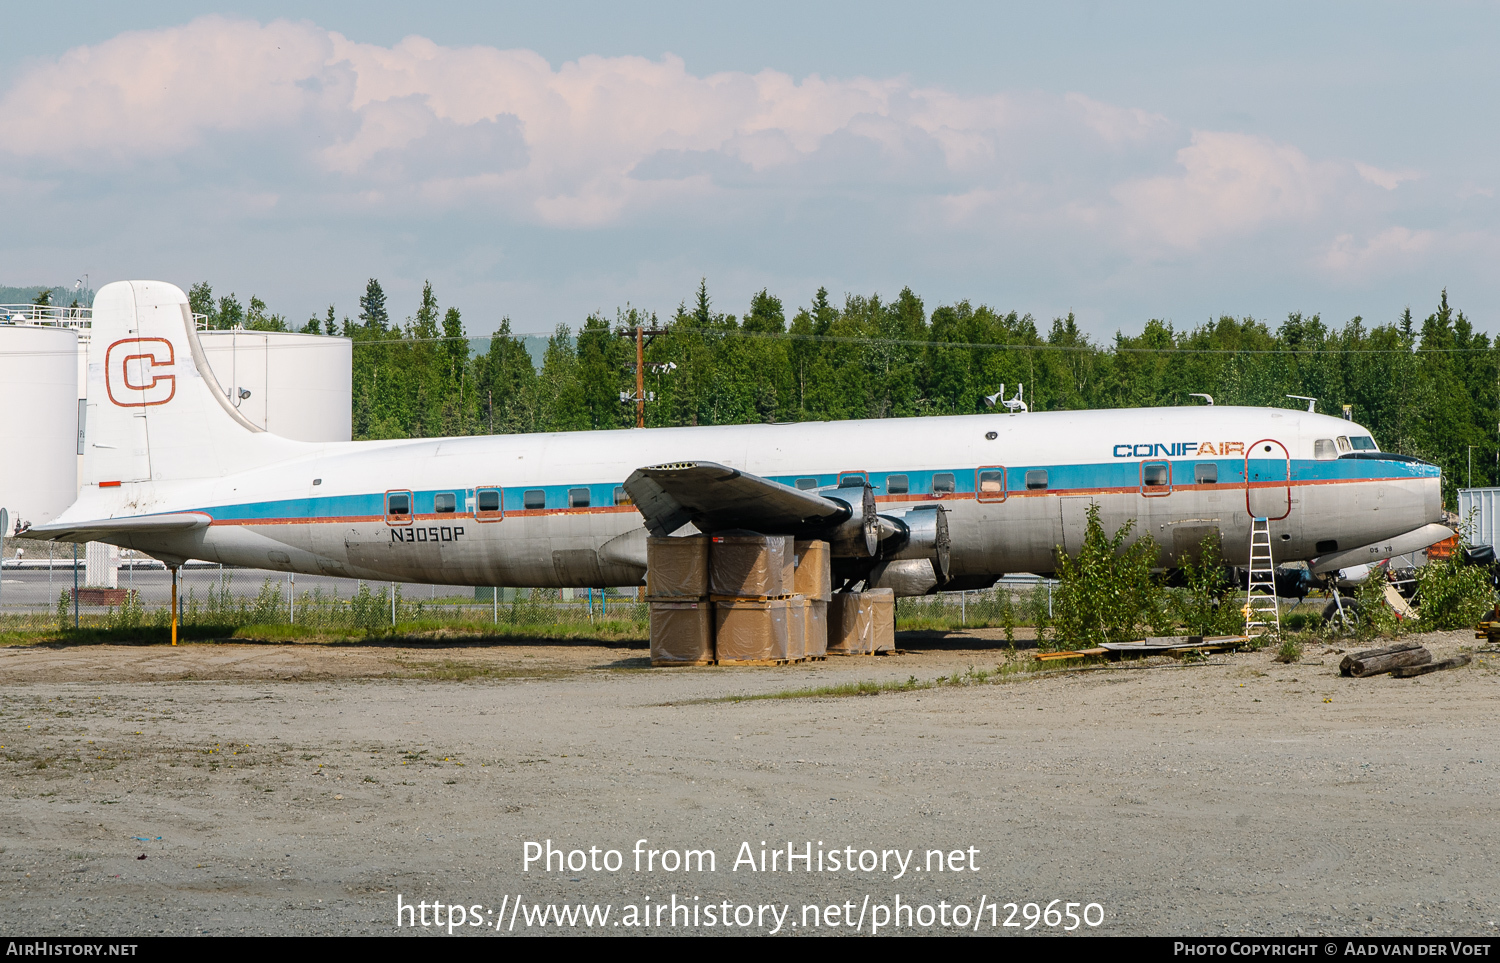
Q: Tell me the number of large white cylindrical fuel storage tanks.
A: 2